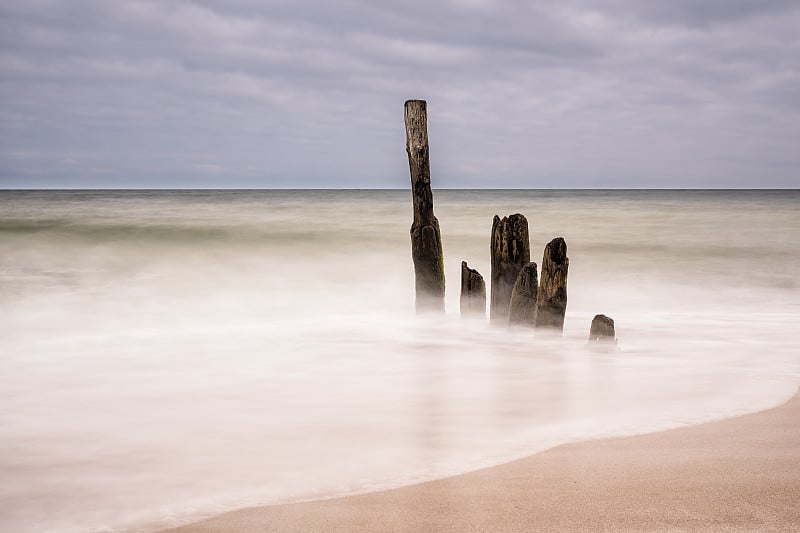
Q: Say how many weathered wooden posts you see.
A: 6